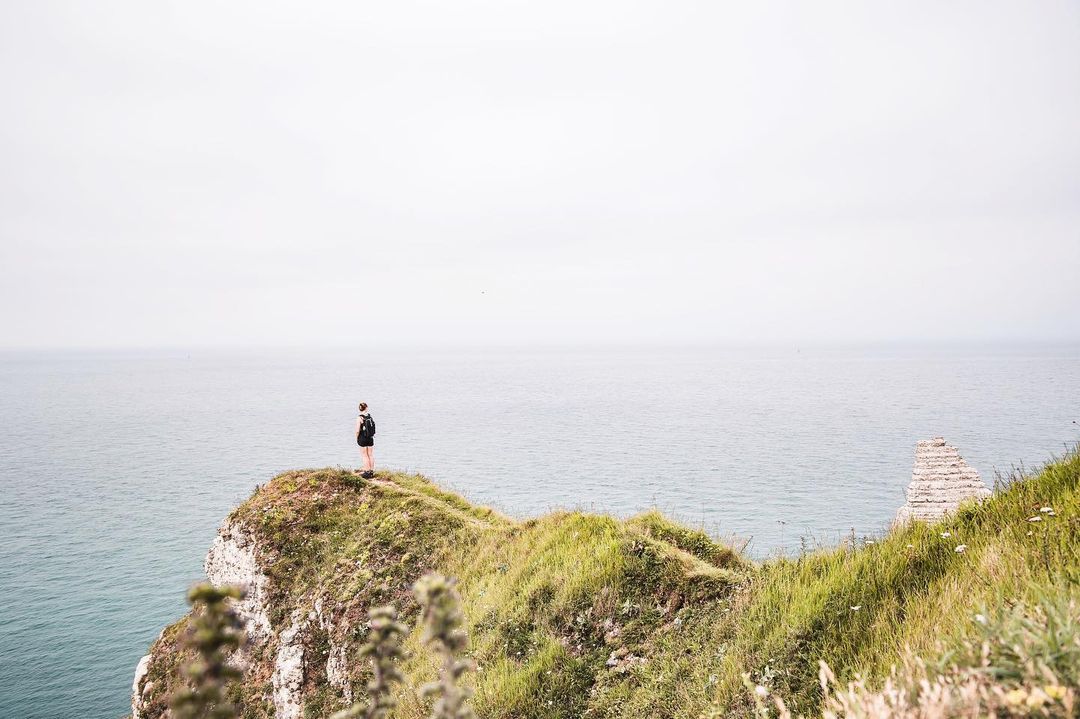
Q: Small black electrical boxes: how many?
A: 0